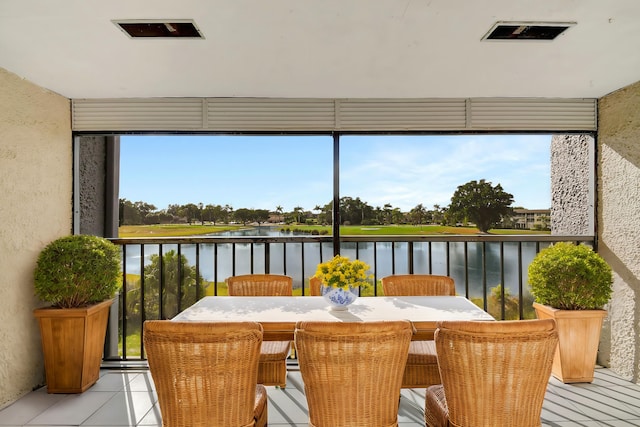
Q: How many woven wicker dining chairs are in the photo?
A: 6